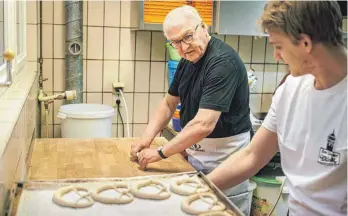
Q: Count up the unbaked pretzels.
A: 6